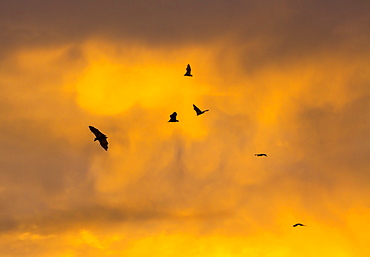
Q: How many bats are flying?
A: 6